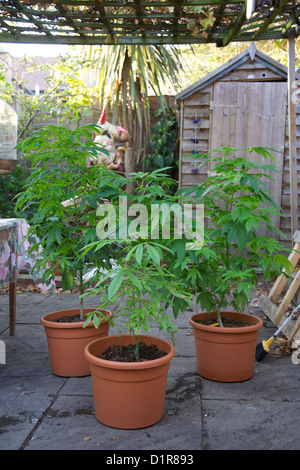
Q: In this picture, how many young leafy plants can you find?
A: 3